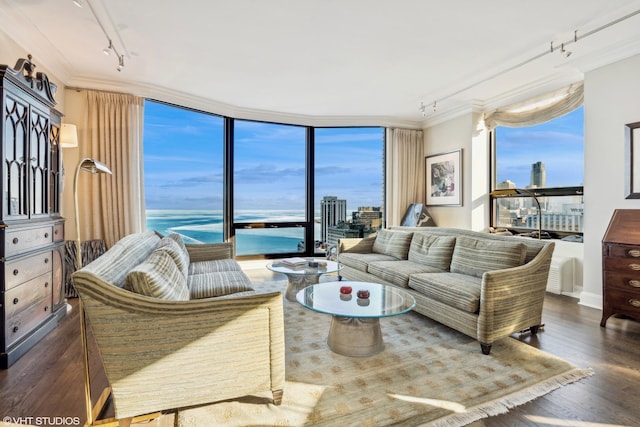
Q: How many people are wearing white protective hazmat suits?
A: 0